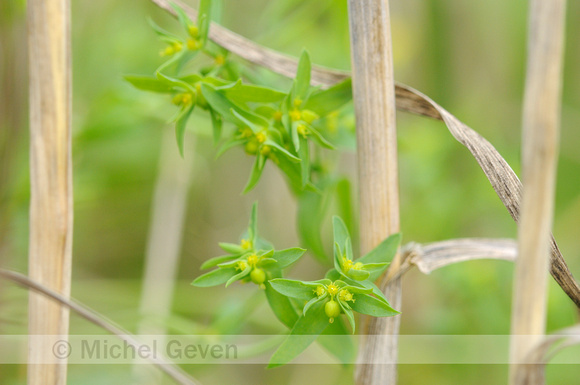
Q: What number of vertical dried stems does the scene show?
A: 3